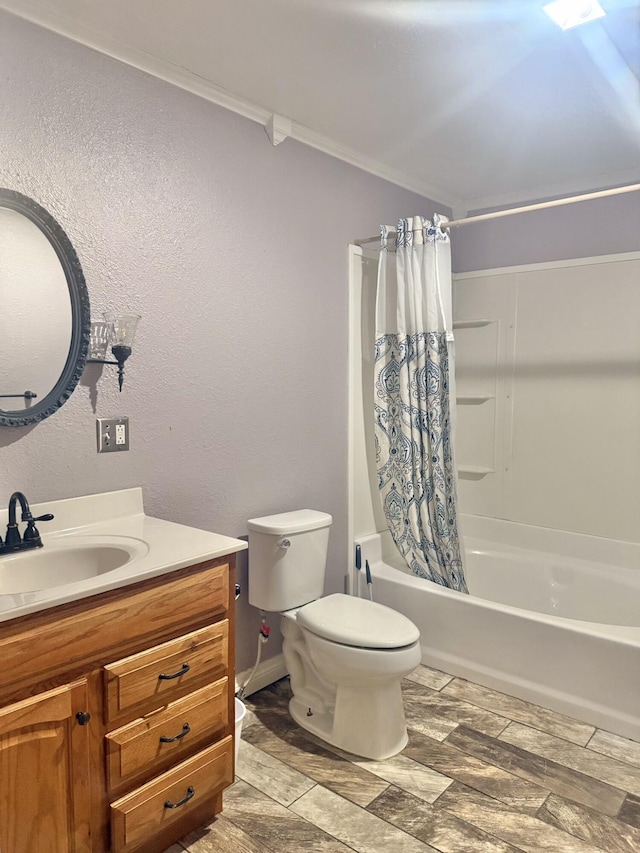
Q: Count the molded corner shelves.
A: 3